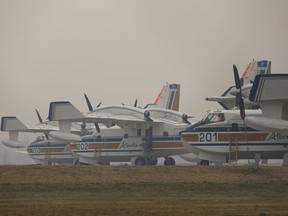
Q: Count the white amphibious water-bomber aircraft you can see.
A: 3